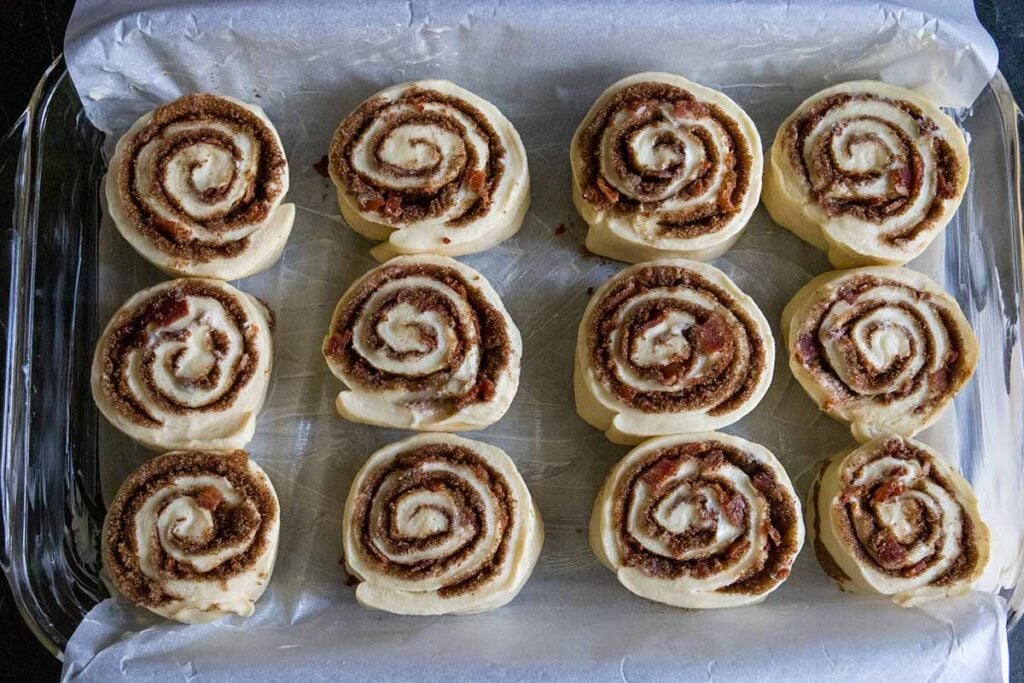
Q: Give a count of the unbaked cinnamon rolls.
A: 12